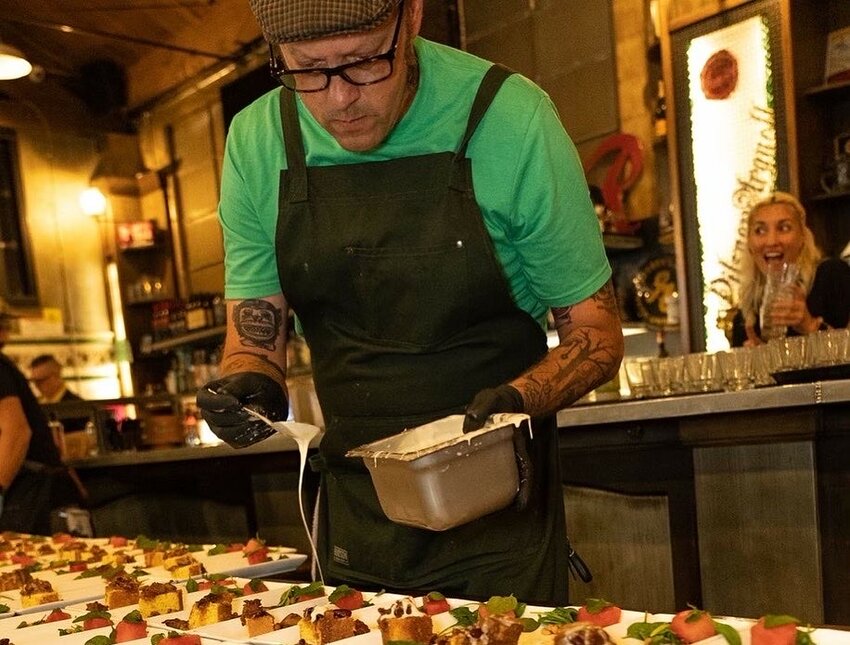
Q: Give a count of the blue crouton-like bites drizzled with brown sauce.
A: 0